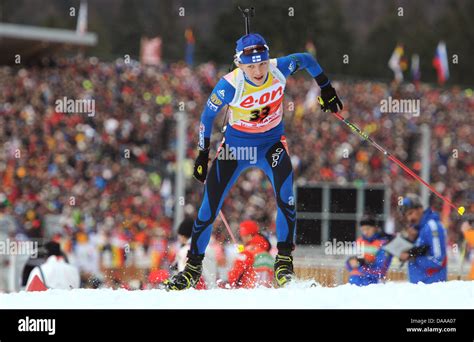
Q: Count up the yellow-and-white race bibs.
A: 1